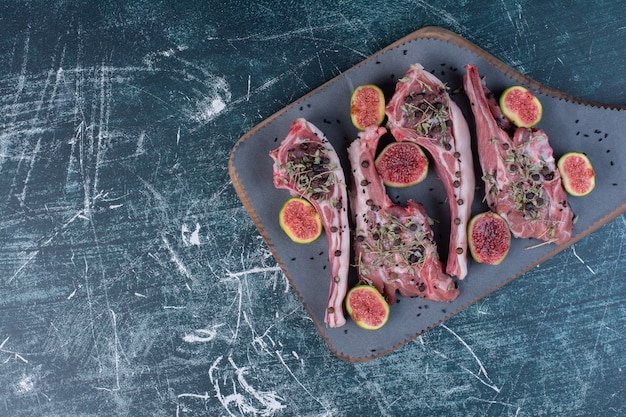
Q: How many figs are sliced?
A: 7